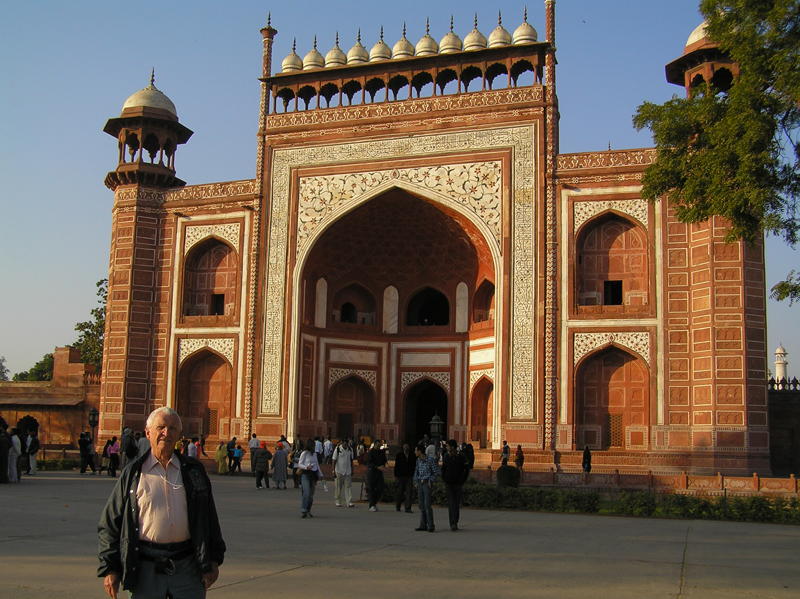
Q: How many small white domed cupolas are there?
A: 11